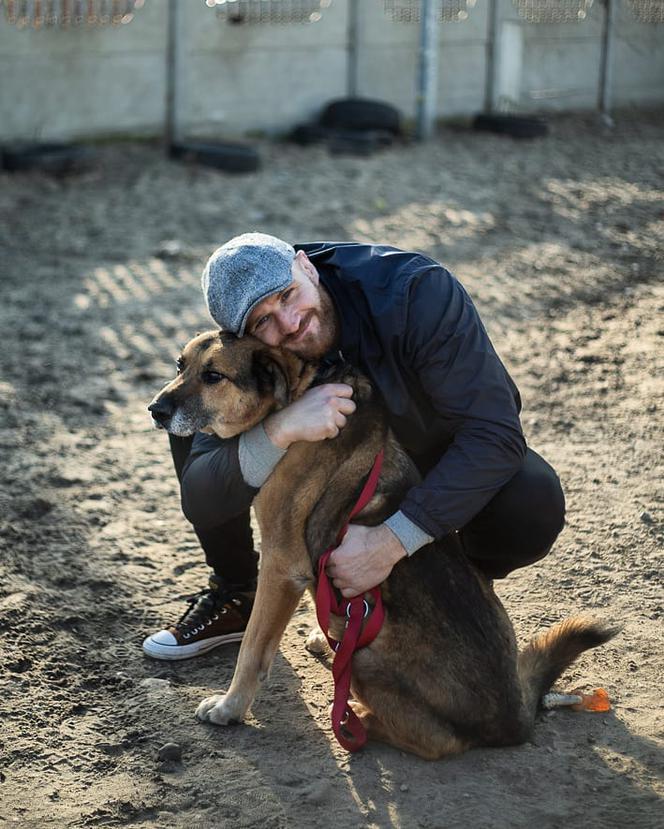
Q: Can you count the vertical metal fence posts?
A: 5